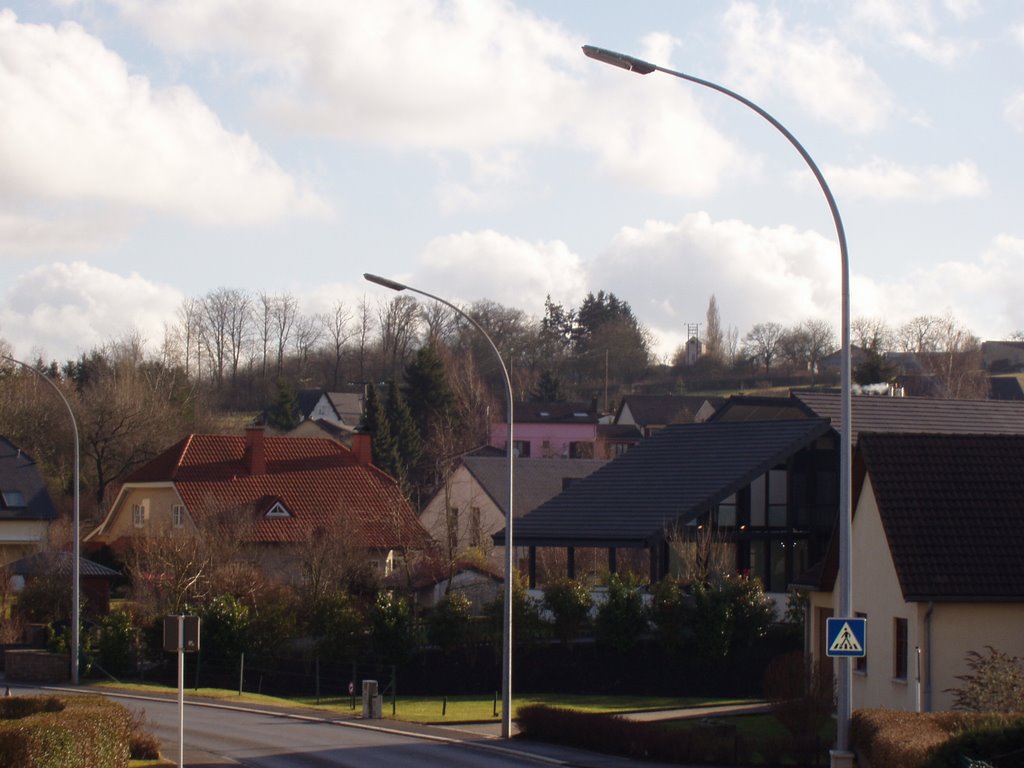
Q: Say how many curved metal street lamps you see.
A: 3